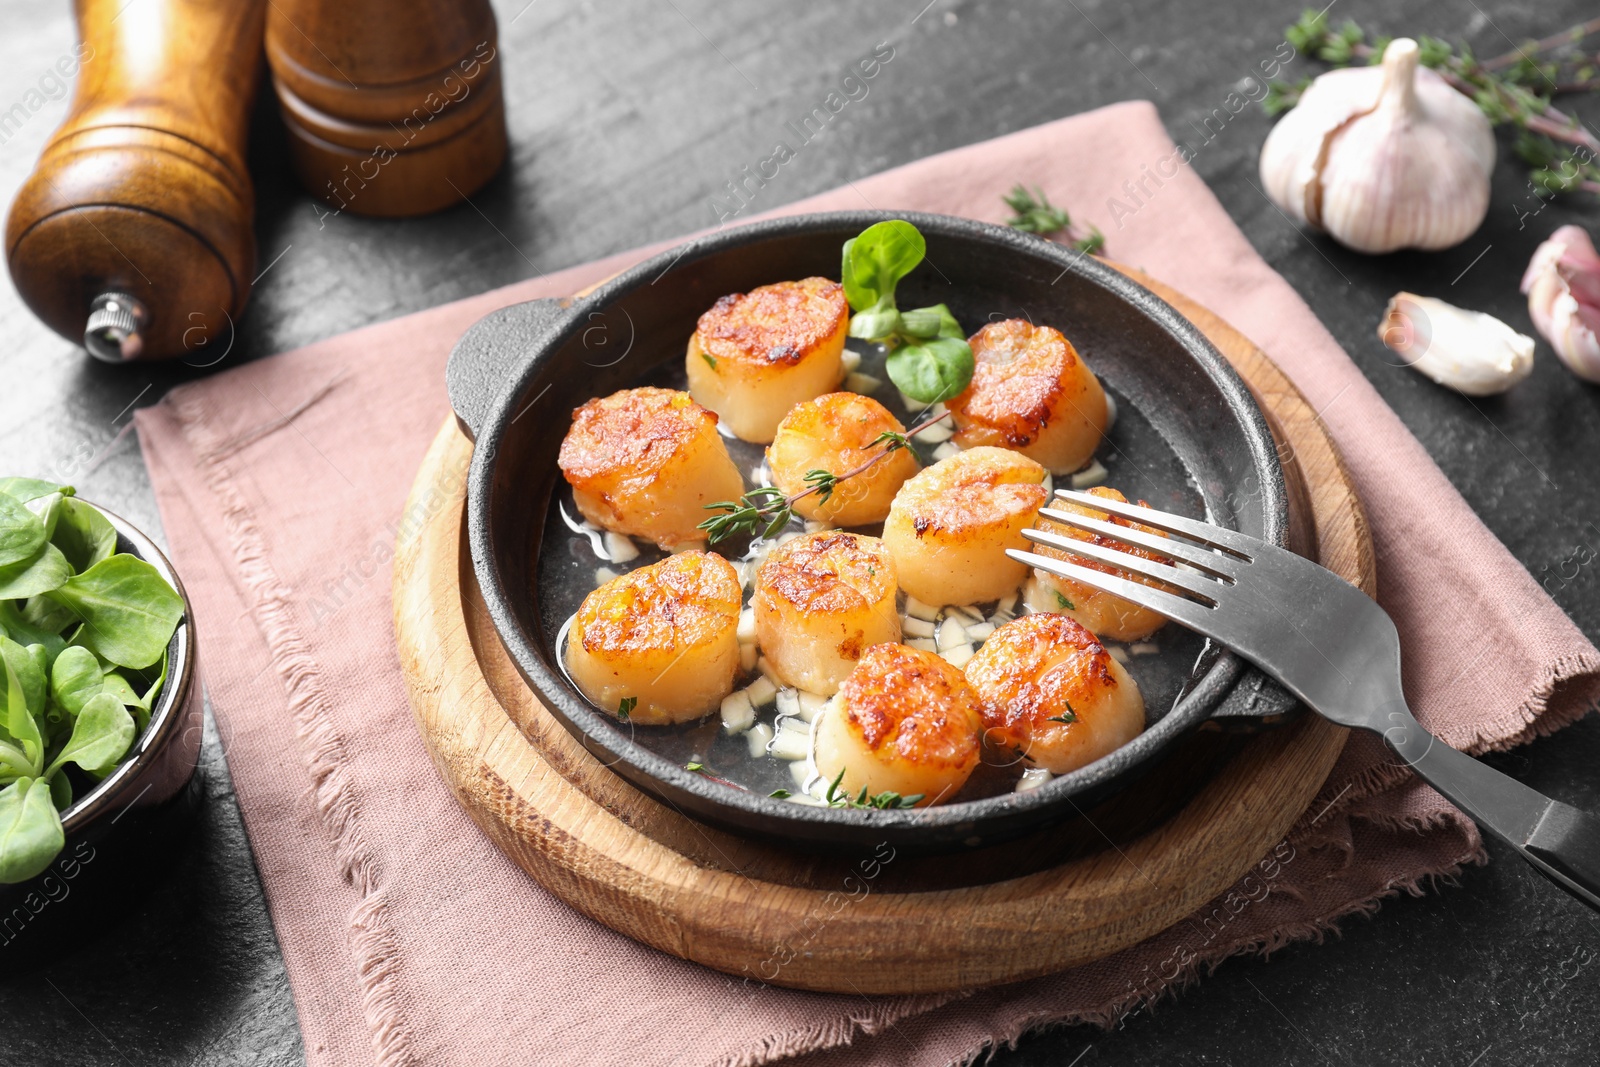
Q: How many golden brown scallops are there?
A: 10